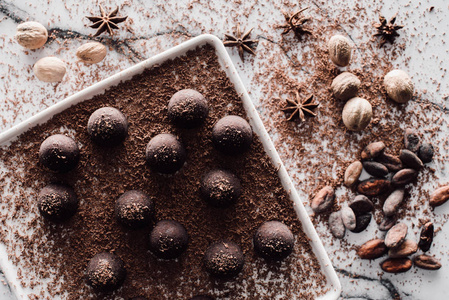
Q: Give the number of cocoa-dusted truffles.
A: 12